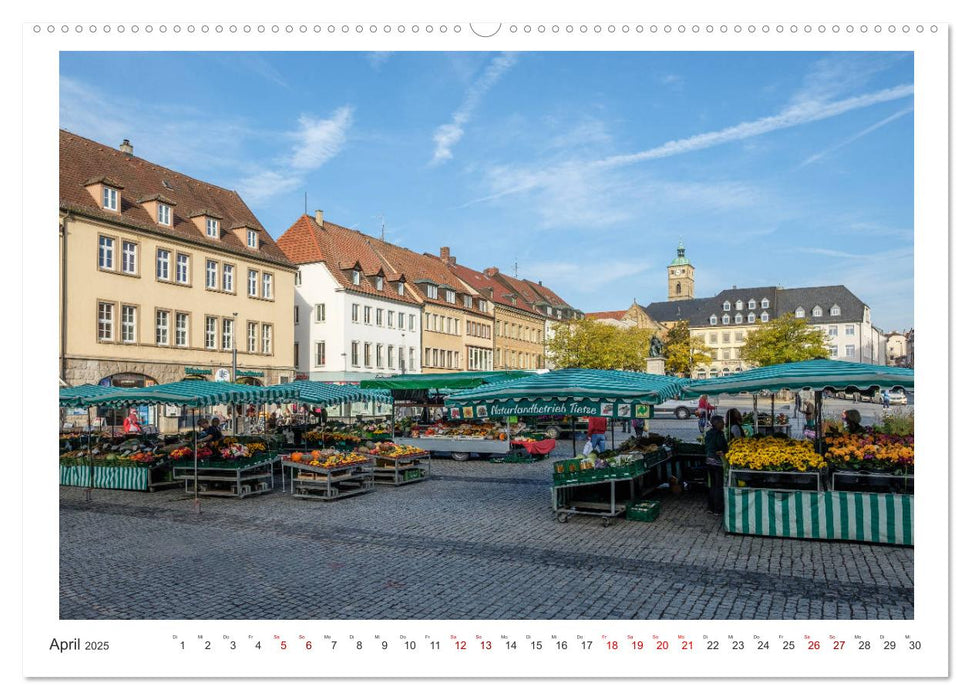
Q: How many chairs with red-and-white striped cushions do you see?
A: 0